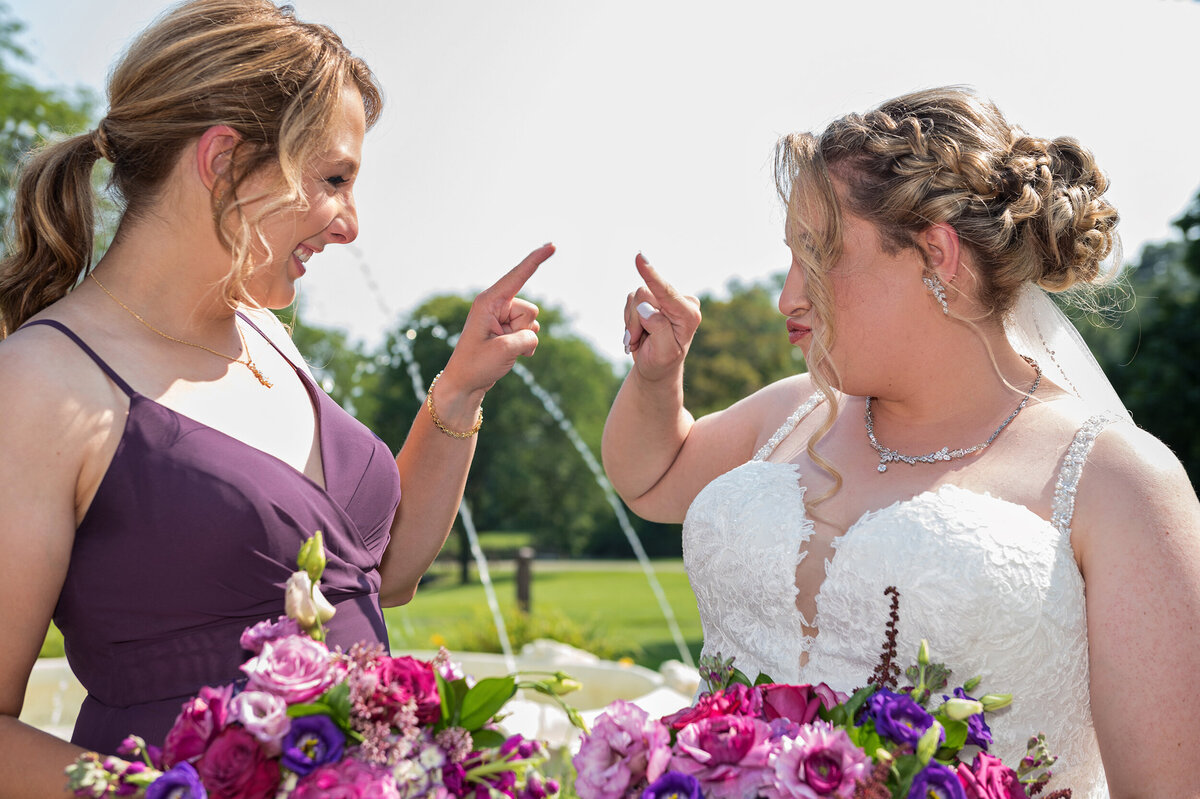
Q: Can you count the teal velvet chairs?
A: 0